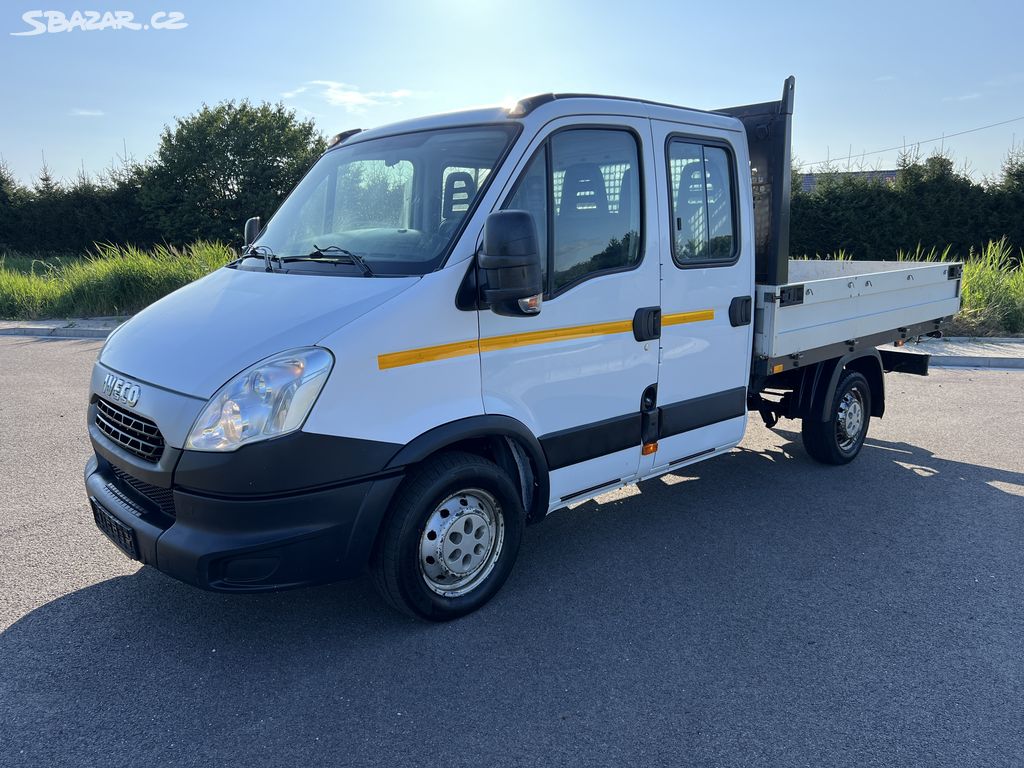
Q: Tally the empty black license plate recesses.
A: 1